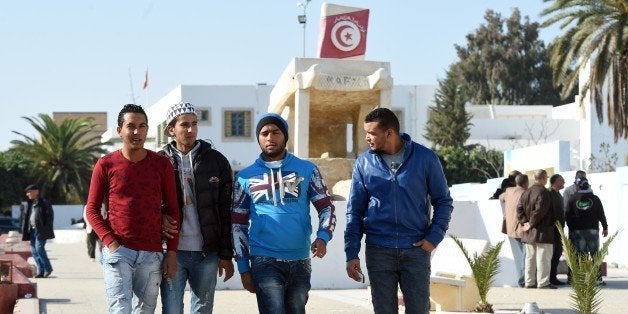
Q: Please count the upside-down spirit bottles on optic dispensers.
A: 0